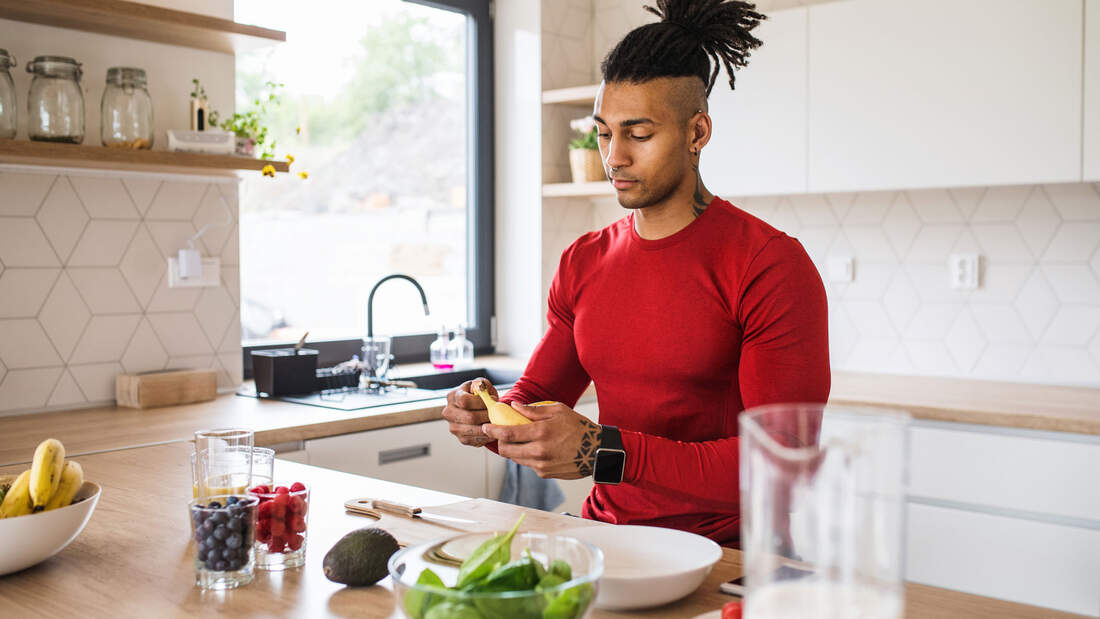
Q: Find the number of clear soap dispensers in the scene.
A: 2